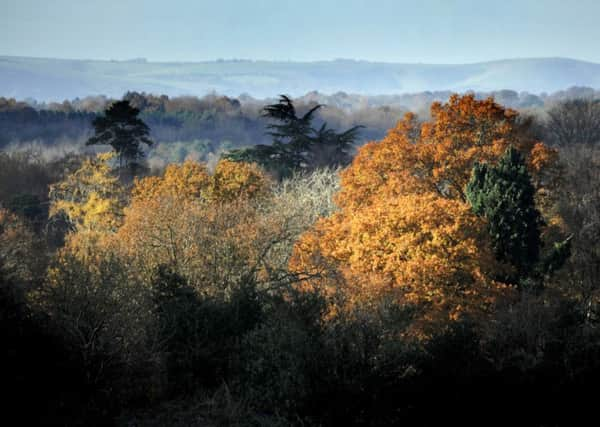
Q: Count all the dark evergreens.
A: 3